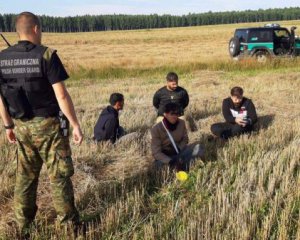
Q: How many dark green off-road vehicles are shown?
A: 1